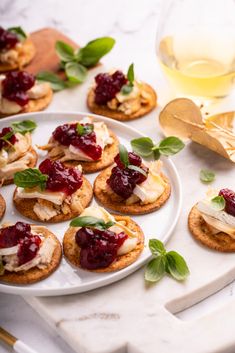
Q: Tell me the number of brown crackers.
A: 11